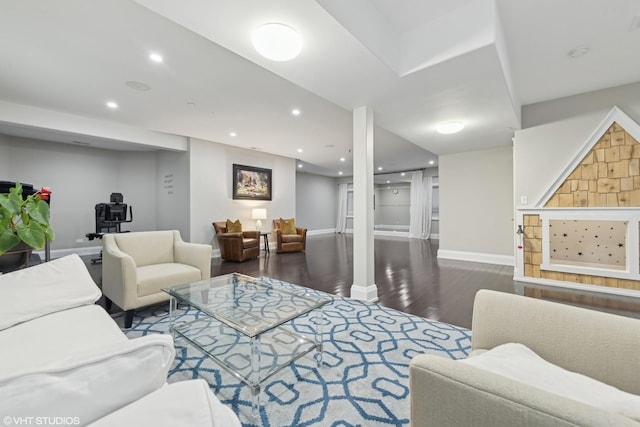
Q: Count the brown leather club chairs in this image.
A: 2